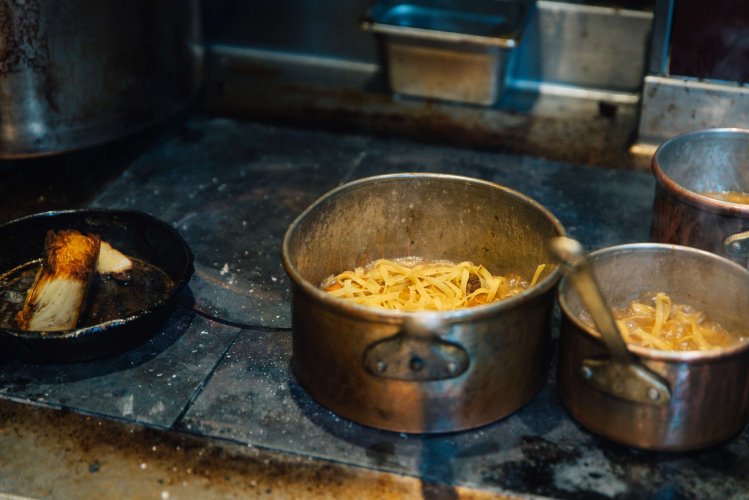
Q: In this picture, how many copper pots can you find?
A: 3